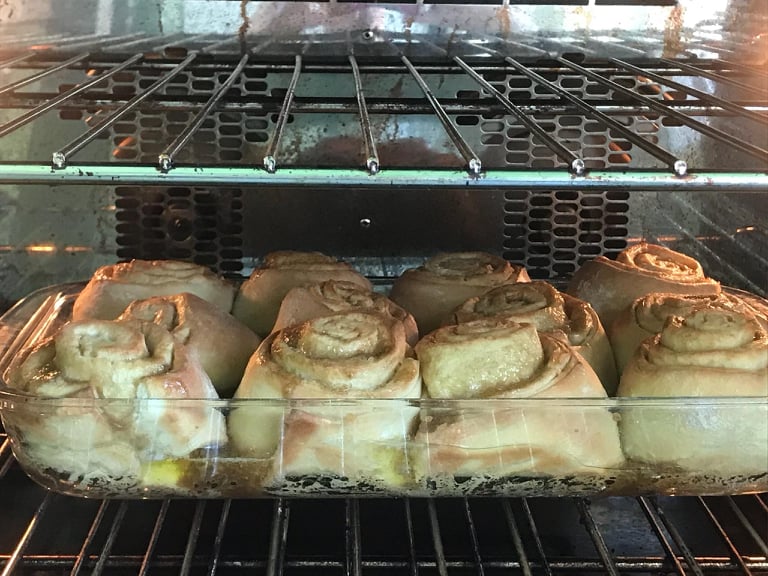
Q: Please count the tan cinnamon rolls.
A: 12